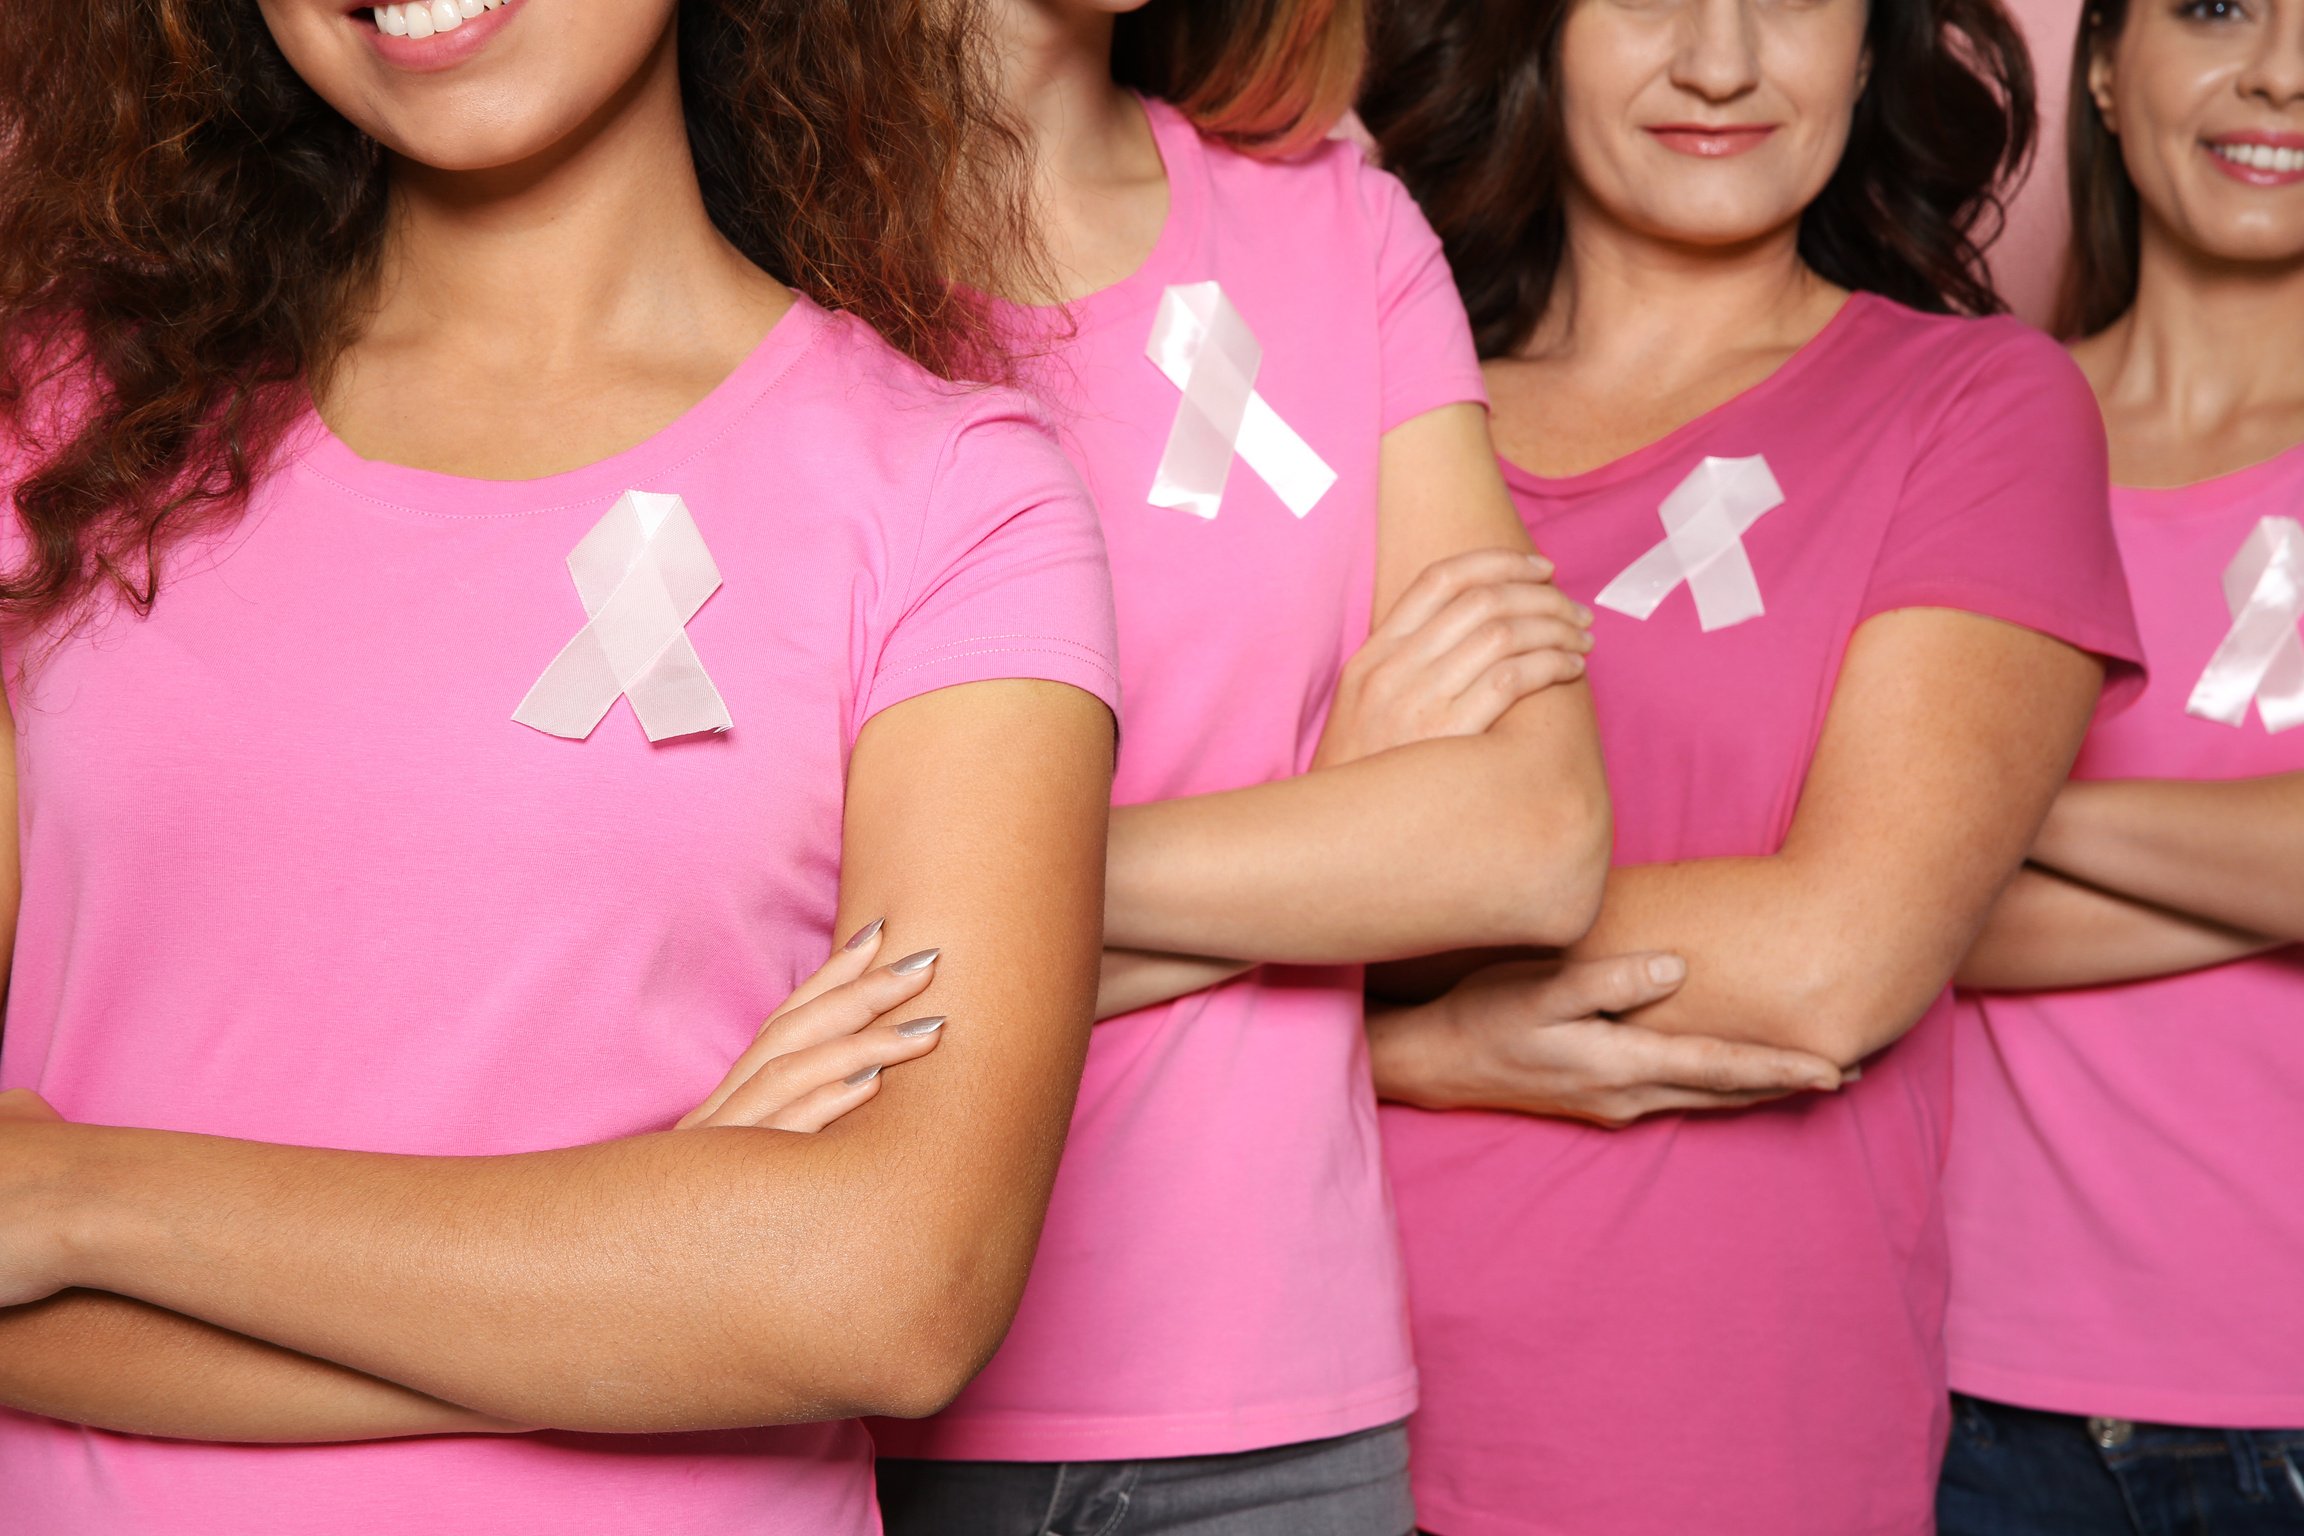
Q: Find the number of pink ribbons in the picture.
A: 4